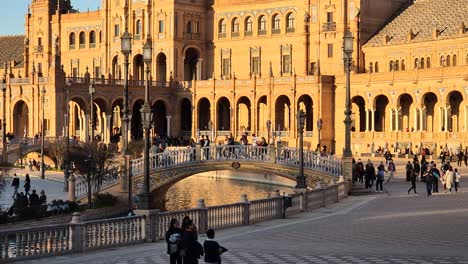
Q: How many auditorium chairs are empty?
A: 0